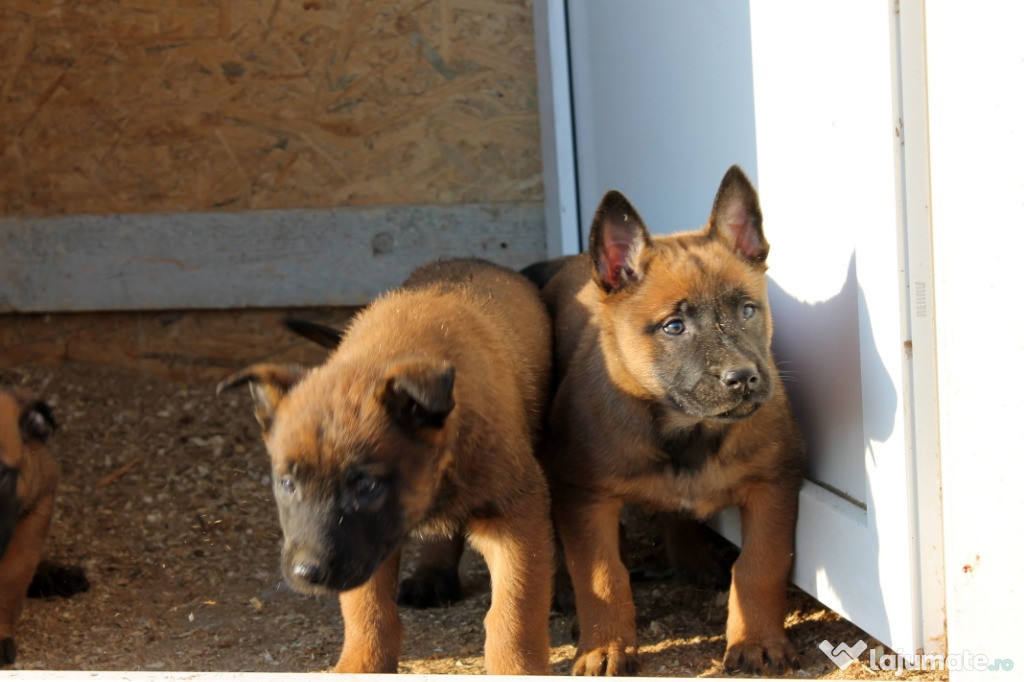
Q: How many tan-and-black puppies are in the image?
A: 3